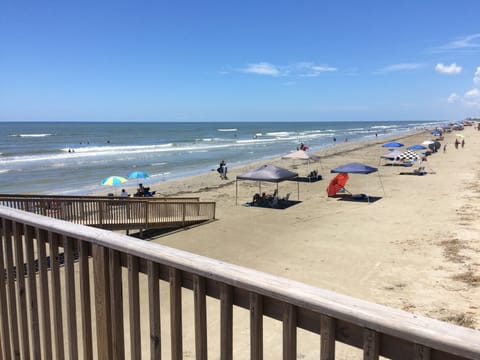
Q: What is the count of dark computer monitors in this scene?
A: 0